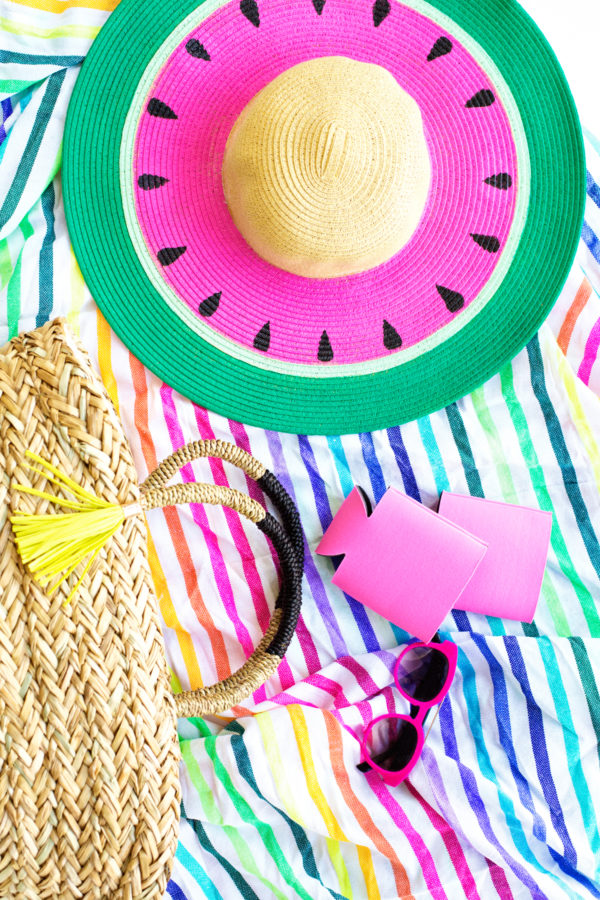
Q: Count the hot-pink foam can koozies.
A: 2